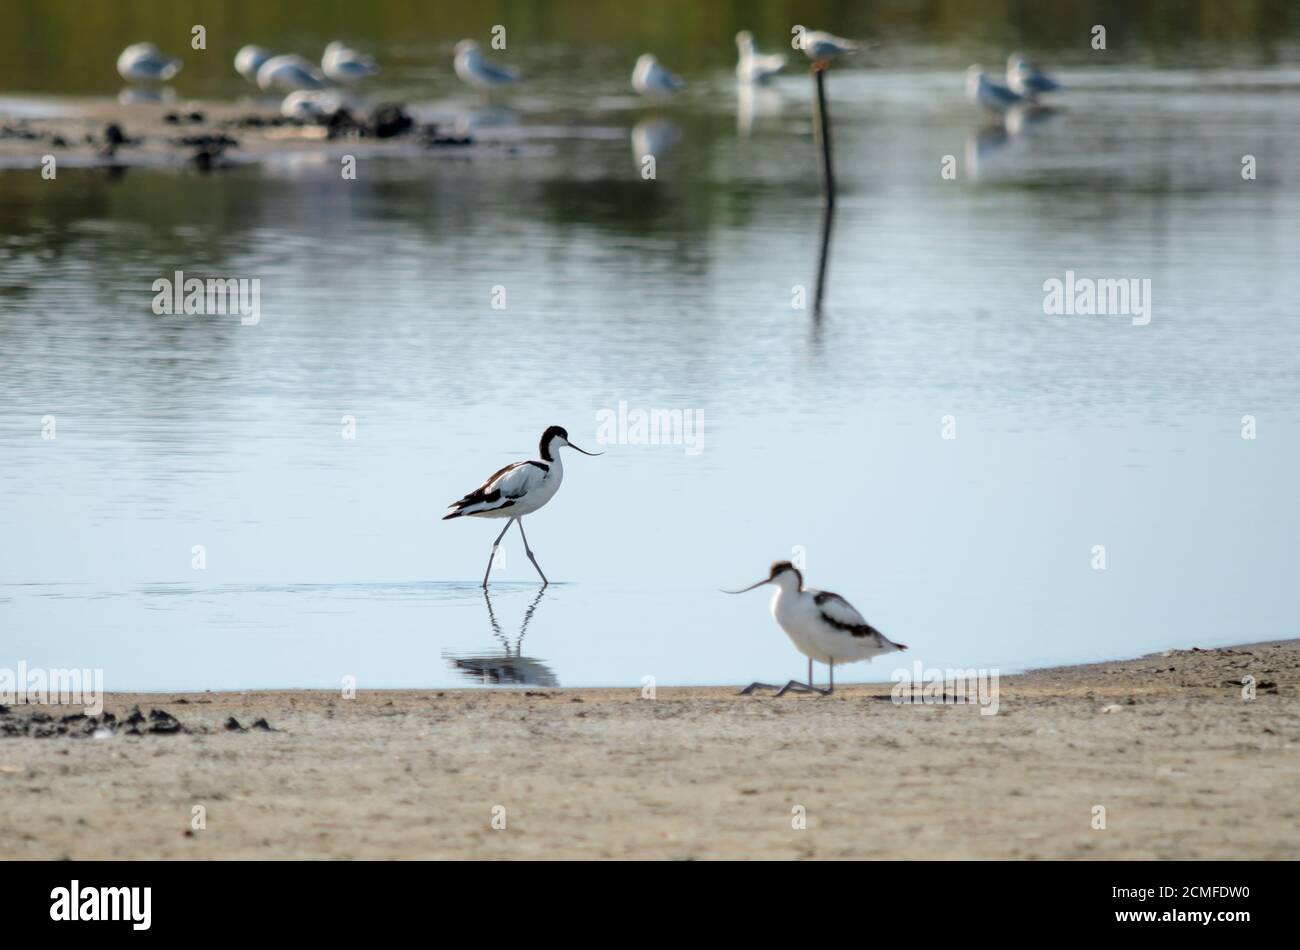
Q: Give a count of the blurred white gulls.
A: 11